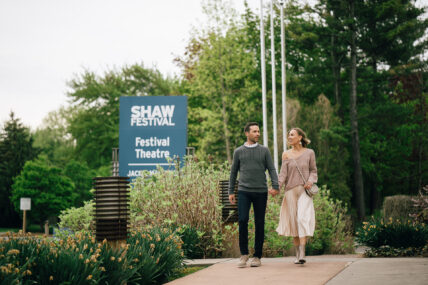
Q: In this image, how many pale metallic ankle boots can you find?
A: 2